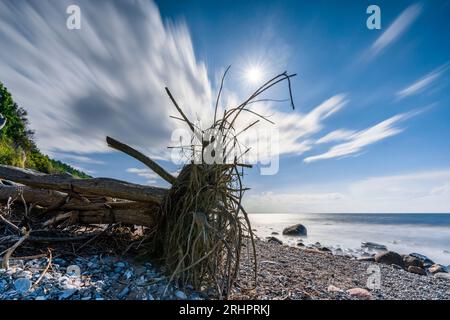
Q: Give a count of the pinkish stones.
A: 2